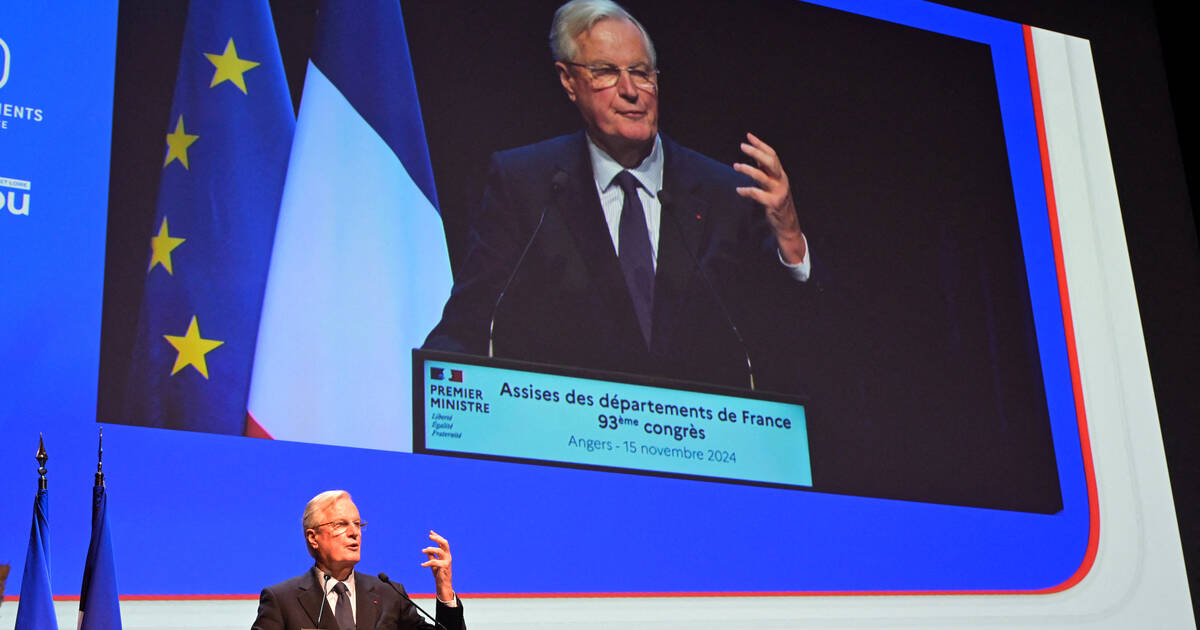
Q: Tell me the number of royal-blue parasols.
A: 0